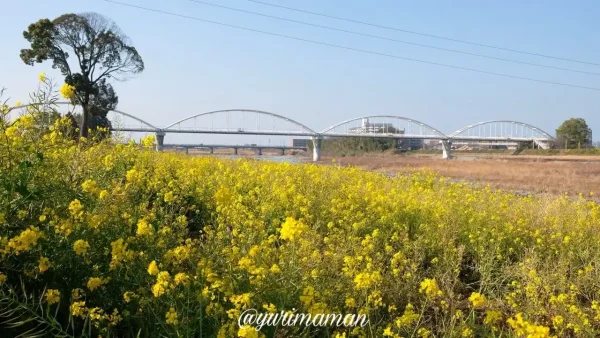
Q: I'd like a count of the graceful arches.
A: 4